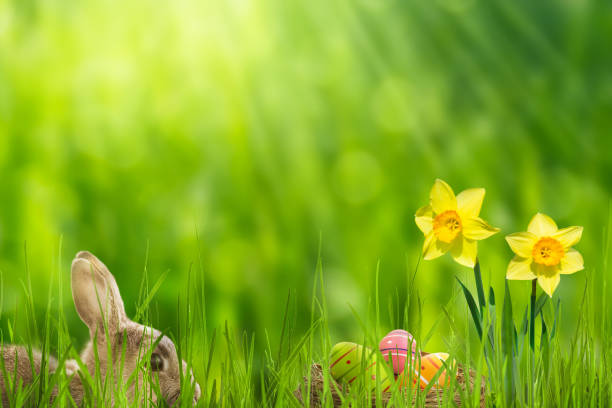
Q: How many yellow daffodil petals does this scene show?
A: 12